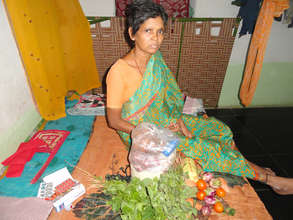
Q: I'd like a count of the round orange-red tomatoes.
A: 4